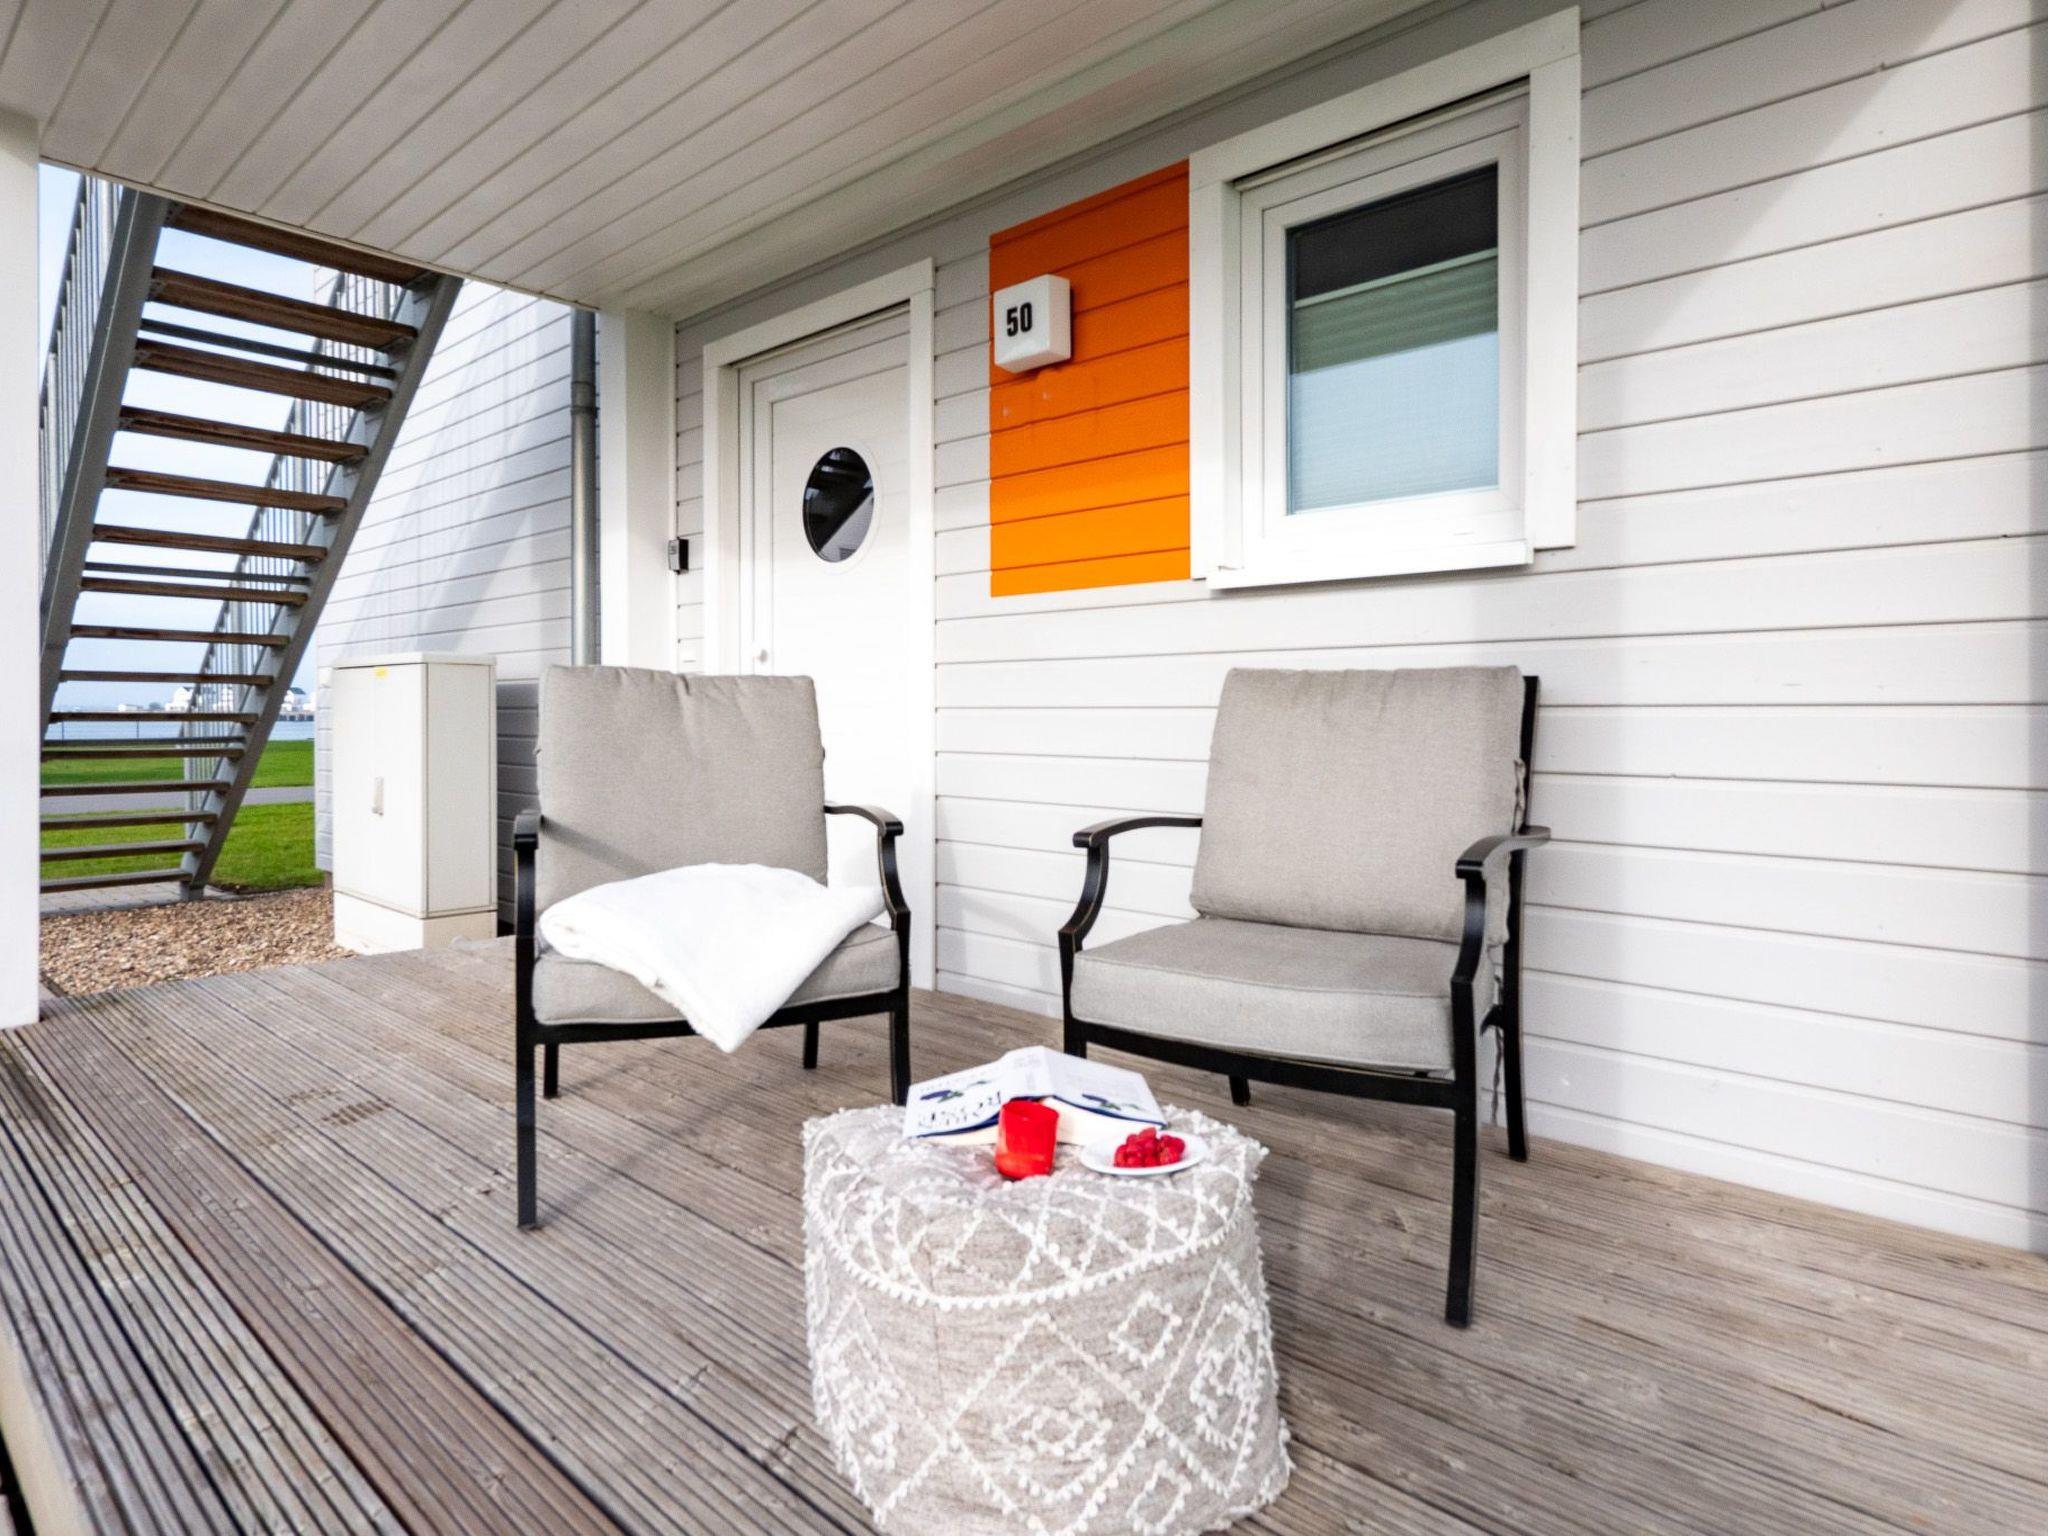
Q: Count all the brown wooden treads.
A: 15